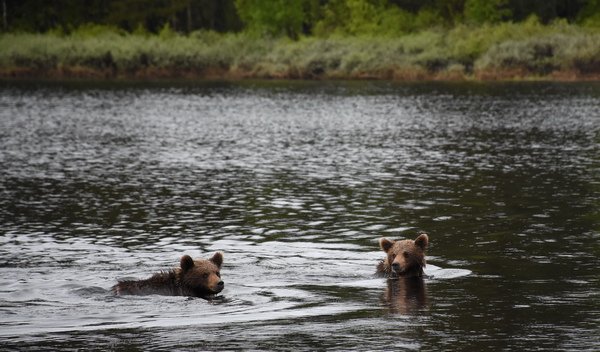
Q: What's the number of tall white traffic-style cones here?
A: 0